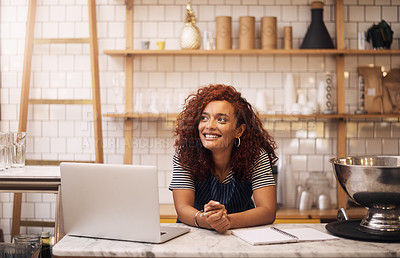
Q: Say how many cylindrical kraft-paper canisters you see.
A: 4